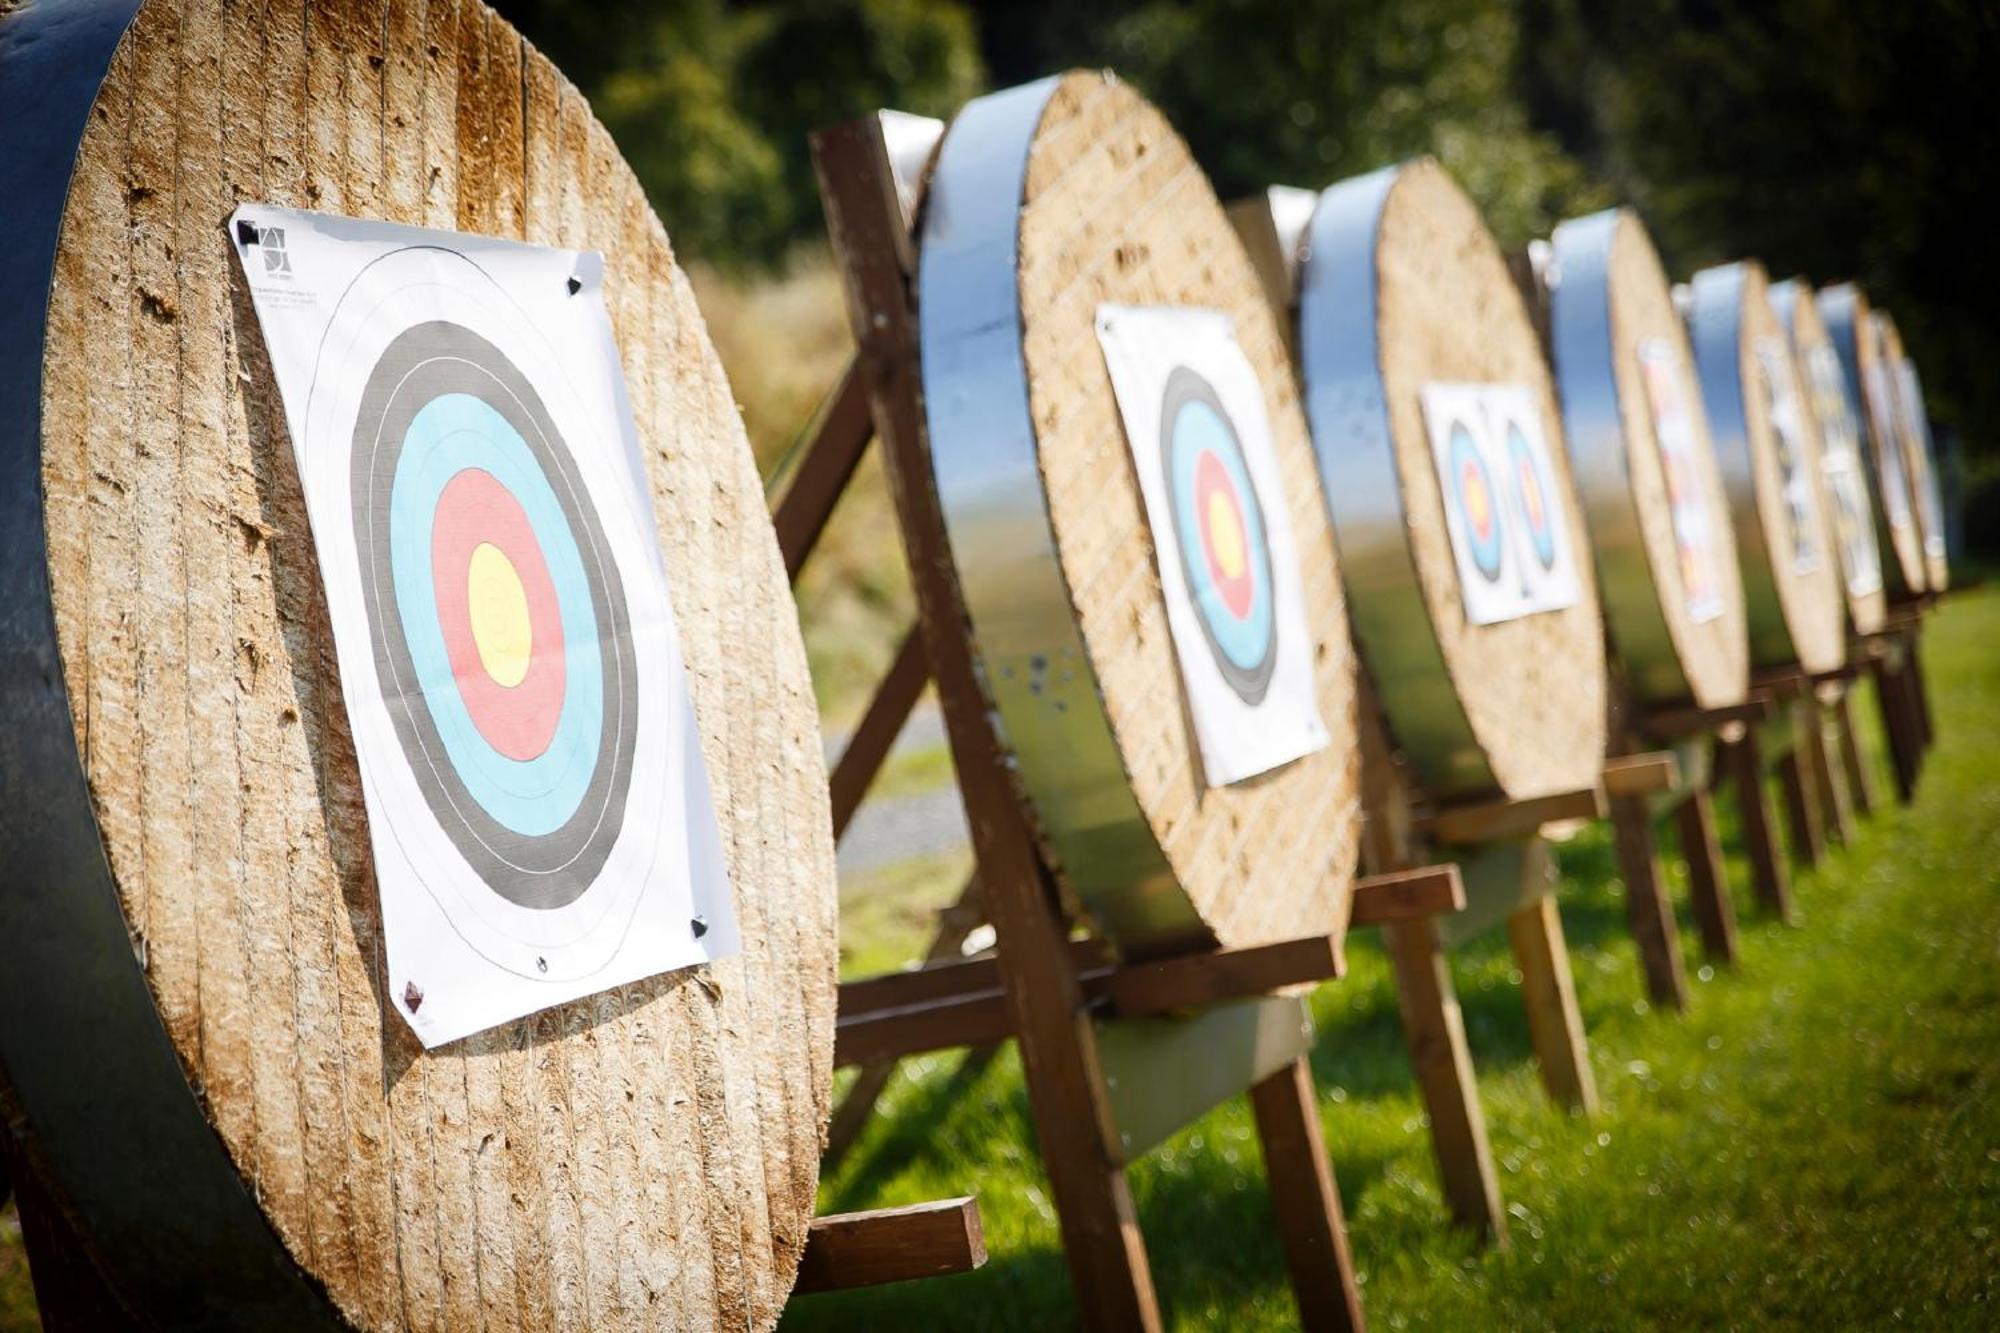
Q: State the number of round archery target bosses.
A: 8